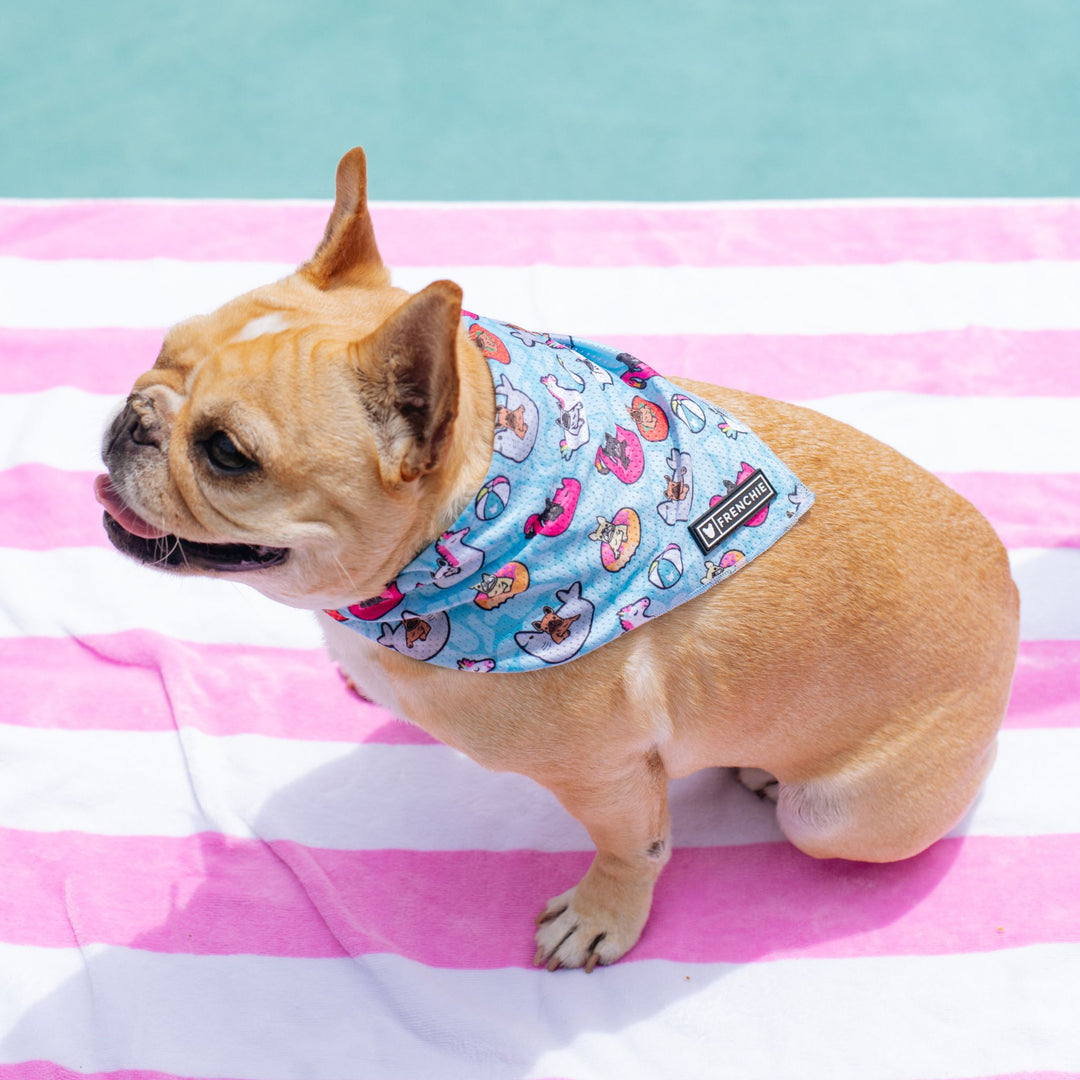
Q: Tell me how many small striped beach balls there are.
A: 3